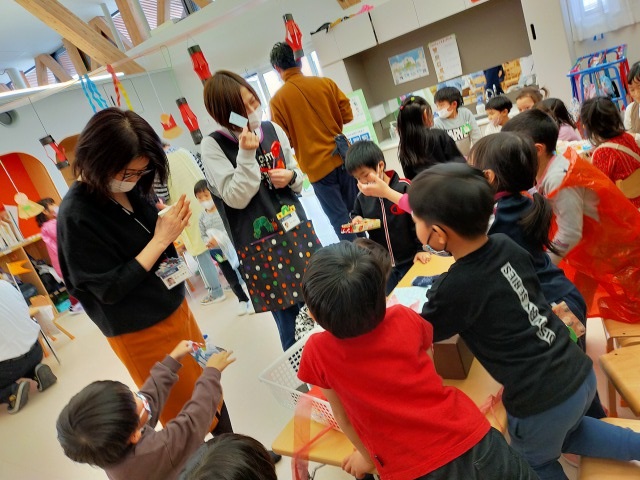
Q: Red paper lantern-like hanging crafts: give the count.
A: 4